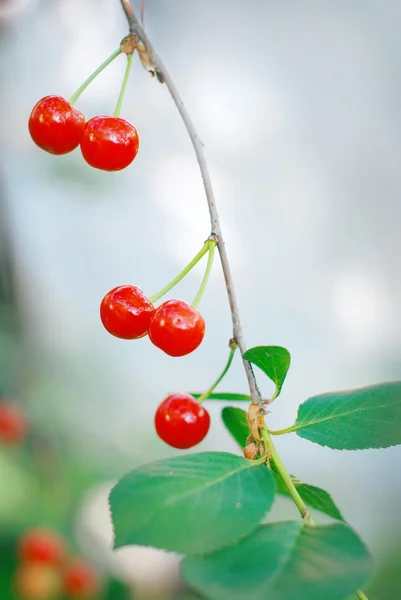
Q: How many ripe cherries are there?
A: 5